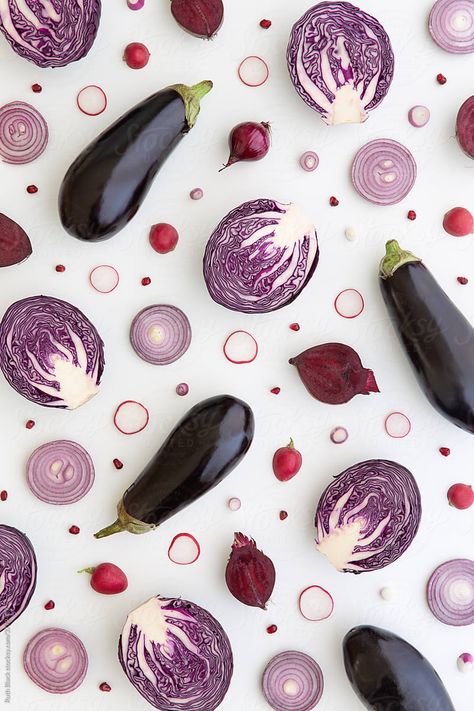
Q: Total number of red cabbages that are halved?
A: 7